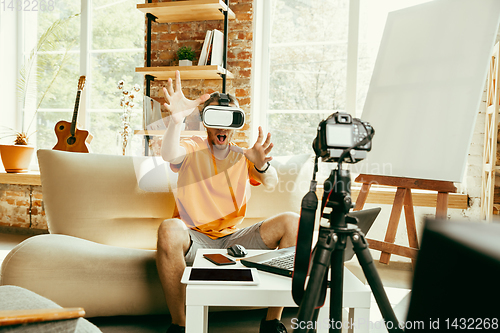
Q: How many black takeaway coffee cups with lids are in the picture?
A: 0